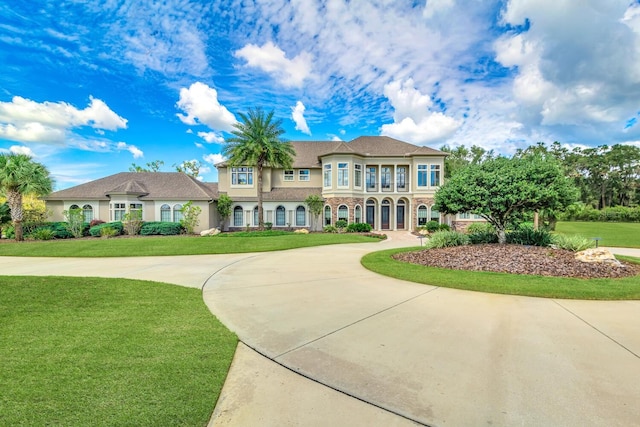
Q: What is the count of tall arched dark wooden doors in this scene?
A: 3